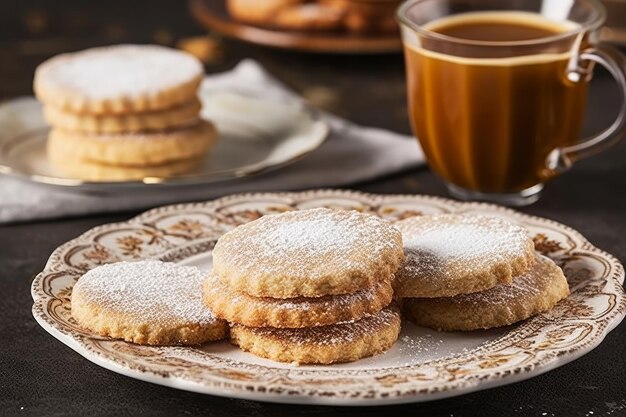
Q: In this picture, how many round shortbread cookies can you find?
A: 10